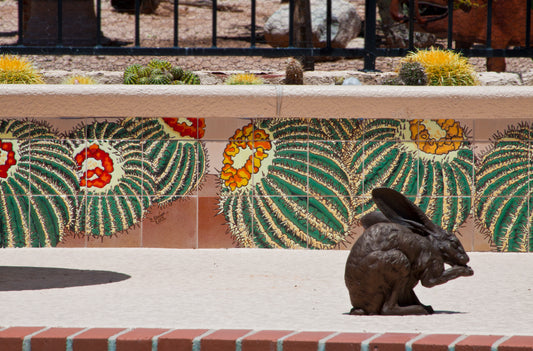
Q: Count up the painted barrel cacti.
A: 6